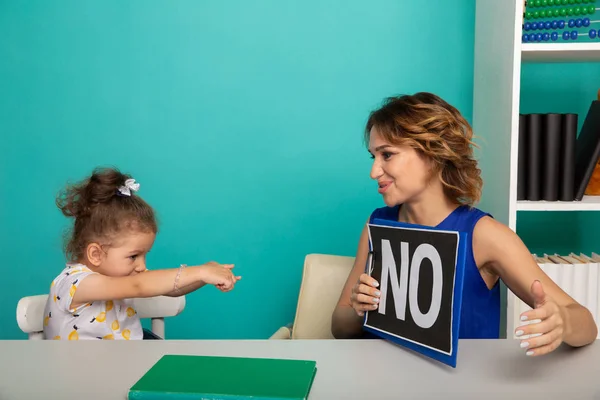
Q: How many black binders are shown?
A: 5